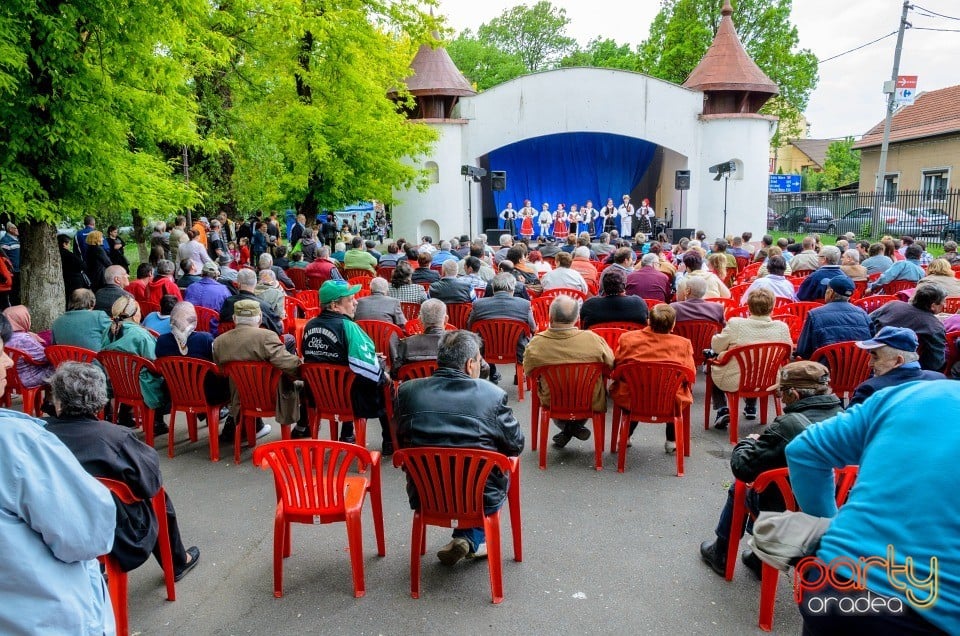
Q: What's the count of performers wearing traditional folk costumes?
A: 10